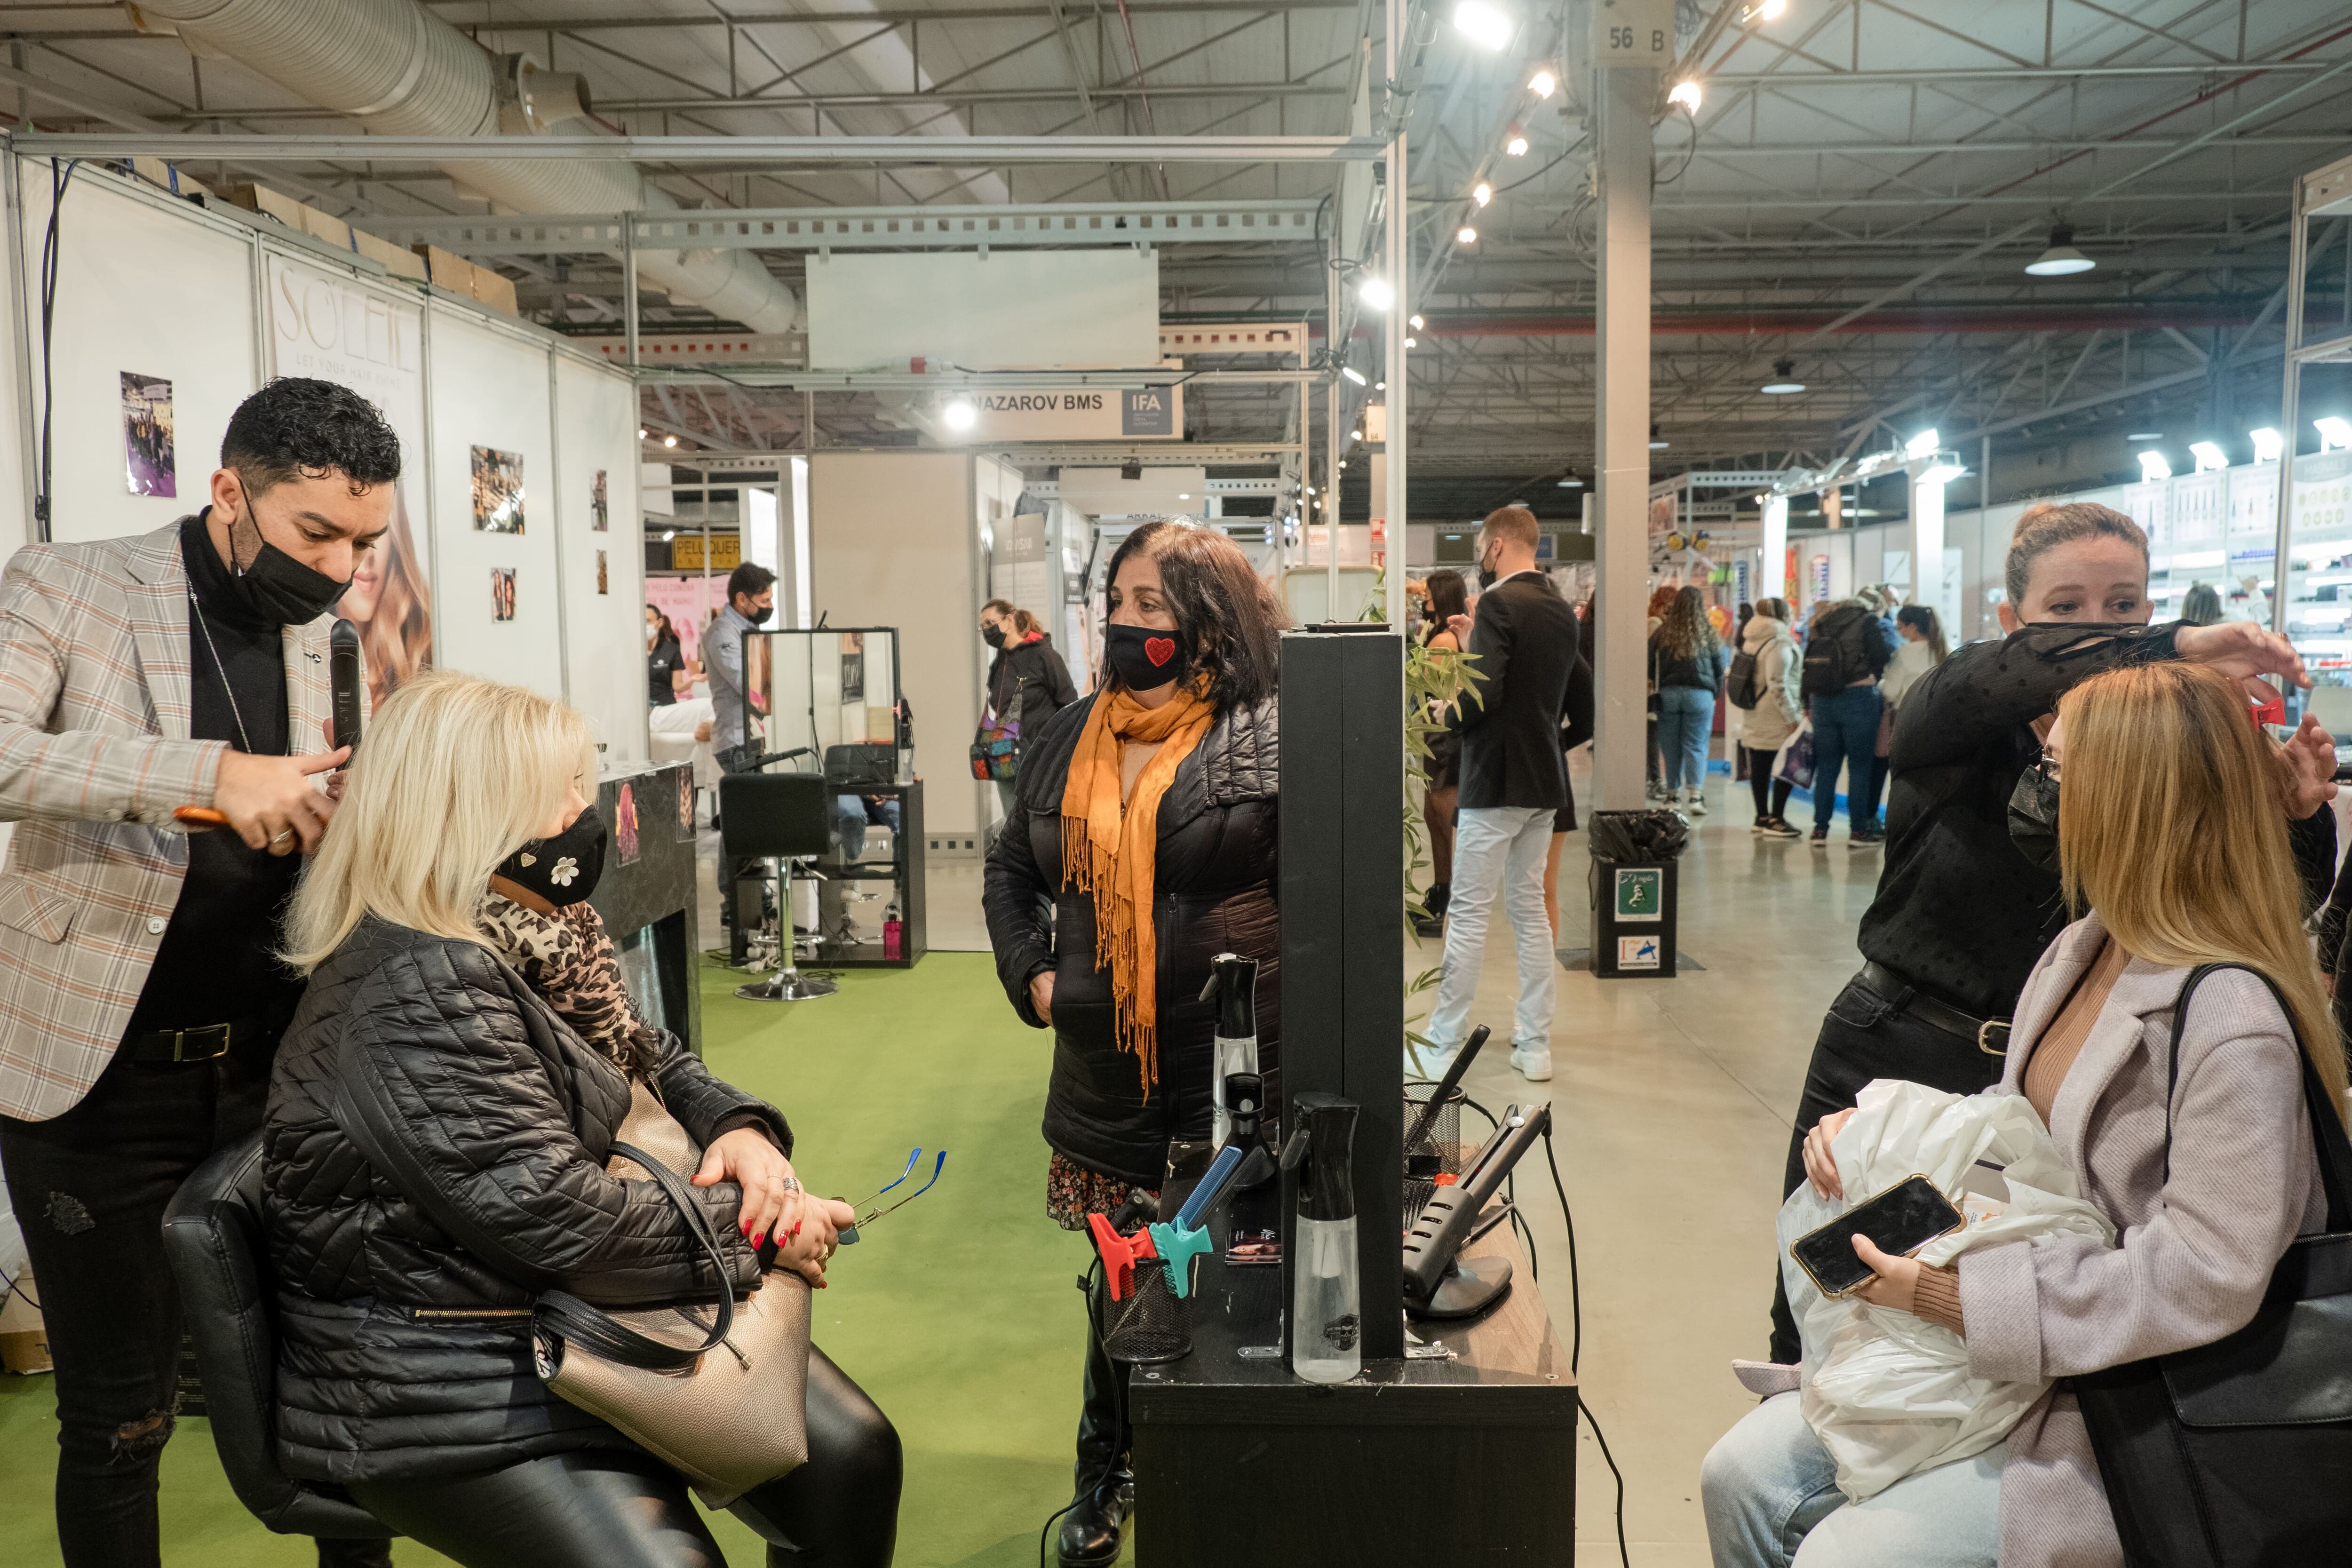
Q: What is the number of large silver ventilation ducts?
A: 1